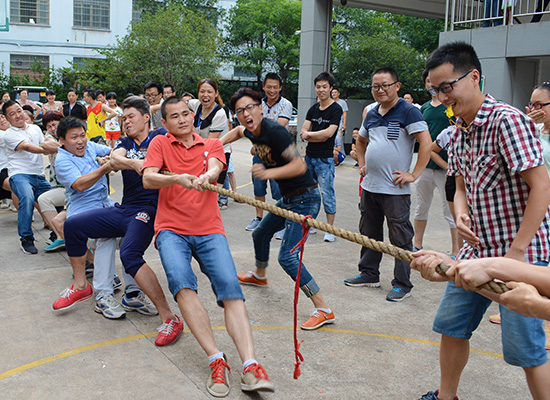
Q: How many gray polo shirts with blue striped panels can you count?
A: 1